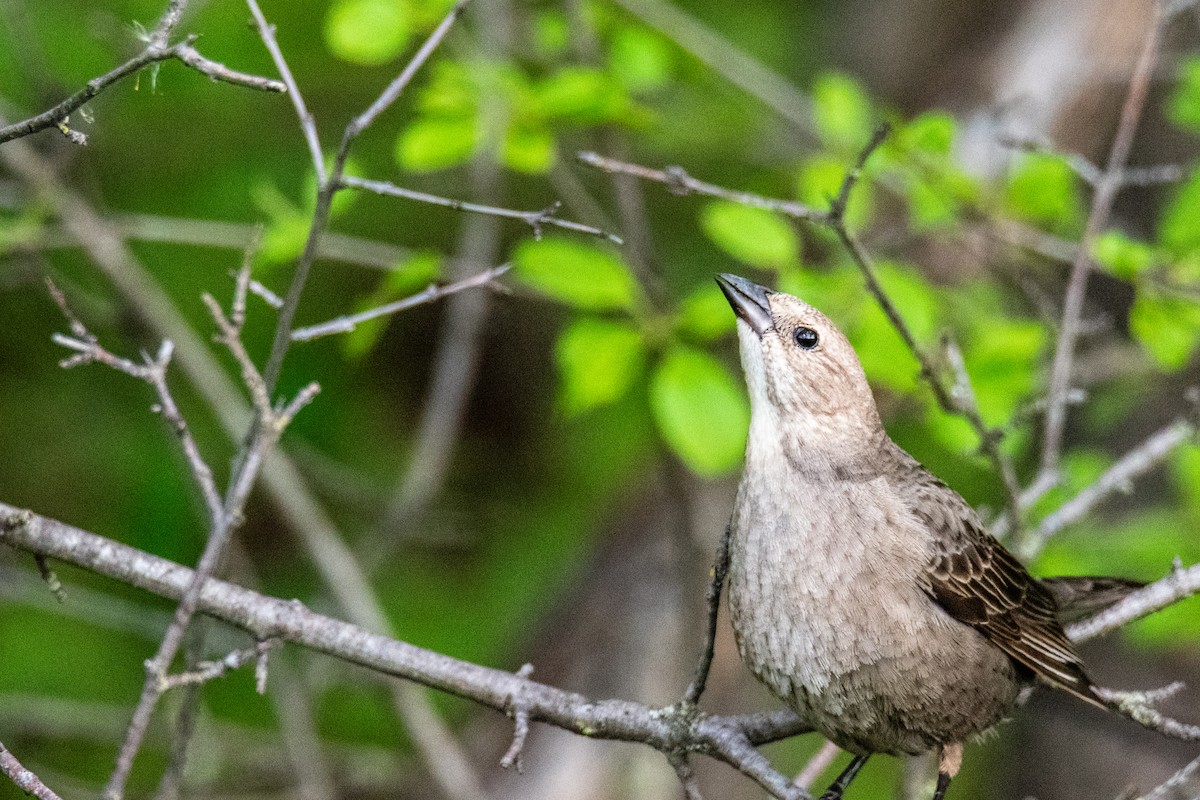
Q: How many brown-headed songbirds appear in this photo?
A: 1